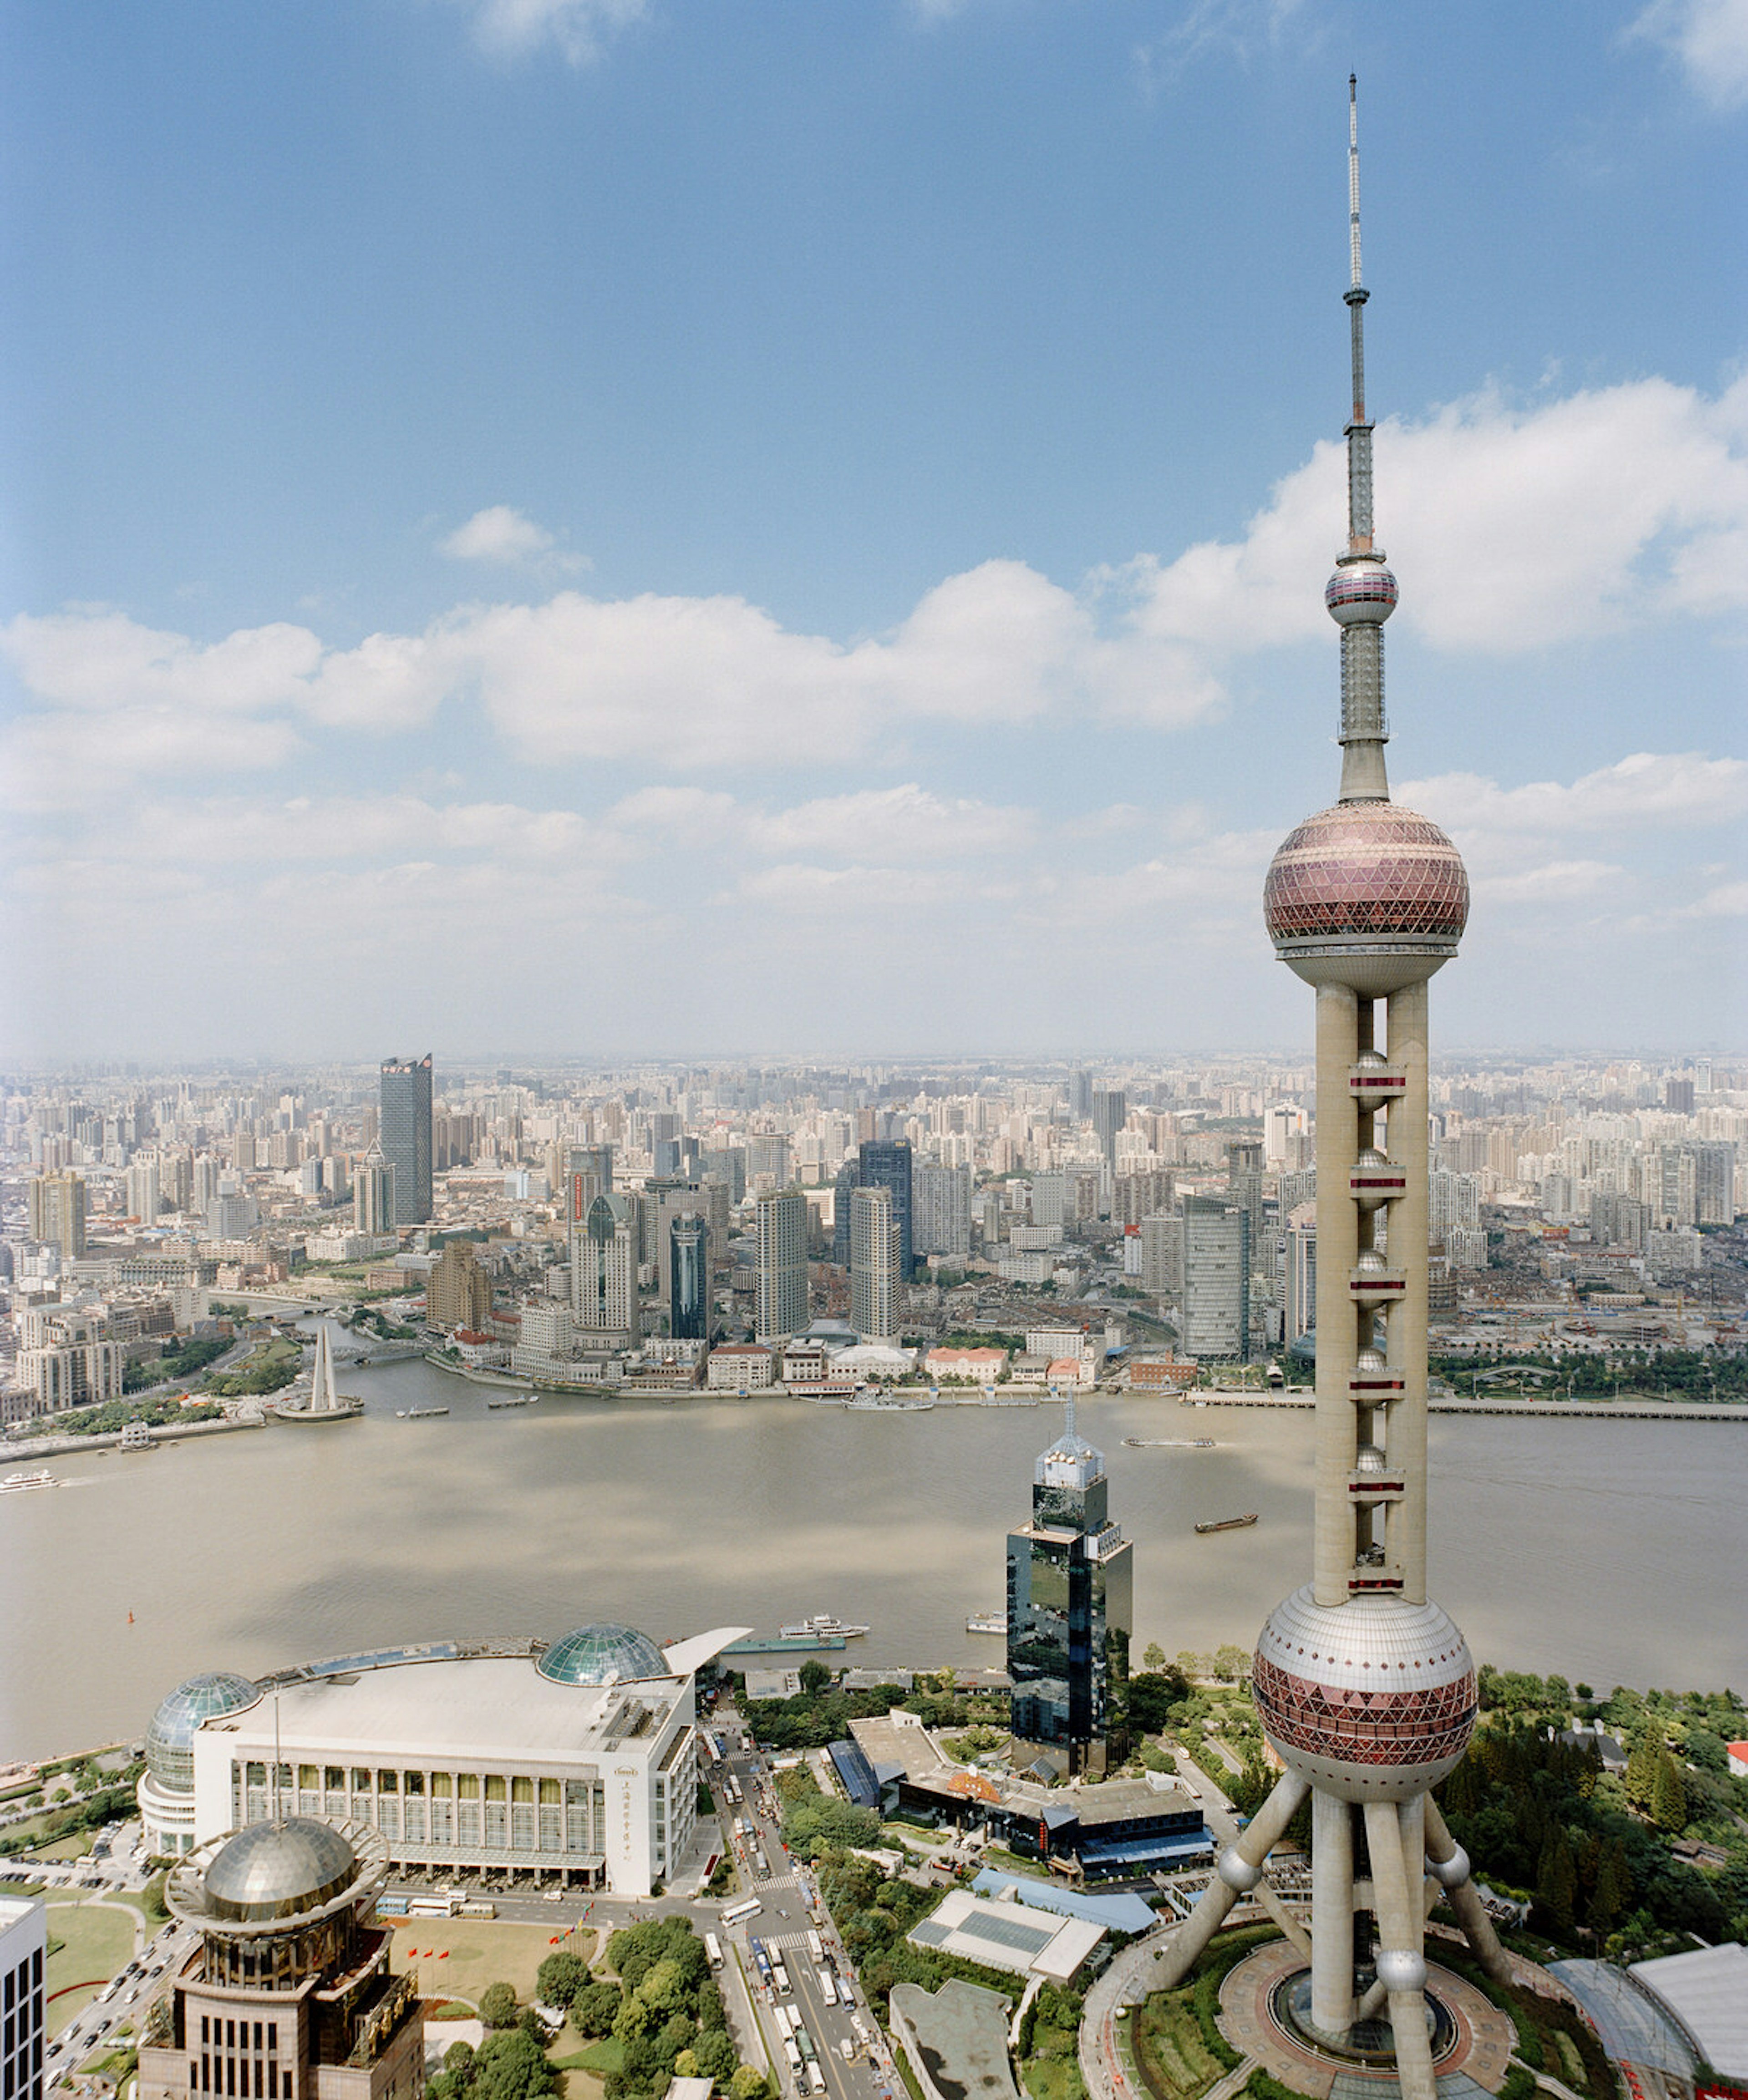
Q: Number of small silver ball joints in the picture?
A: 3